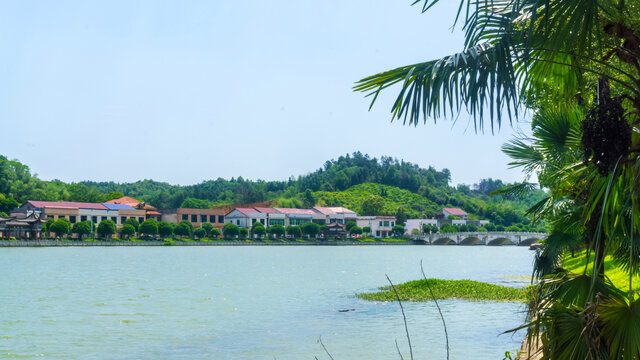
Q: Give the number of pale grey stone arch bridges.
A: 1